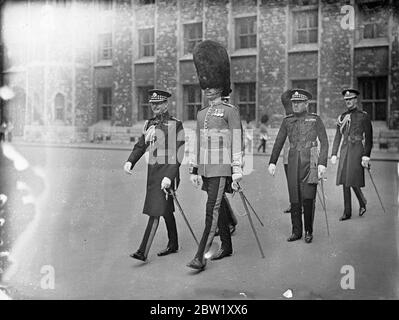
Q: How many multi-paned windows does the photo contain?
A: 12